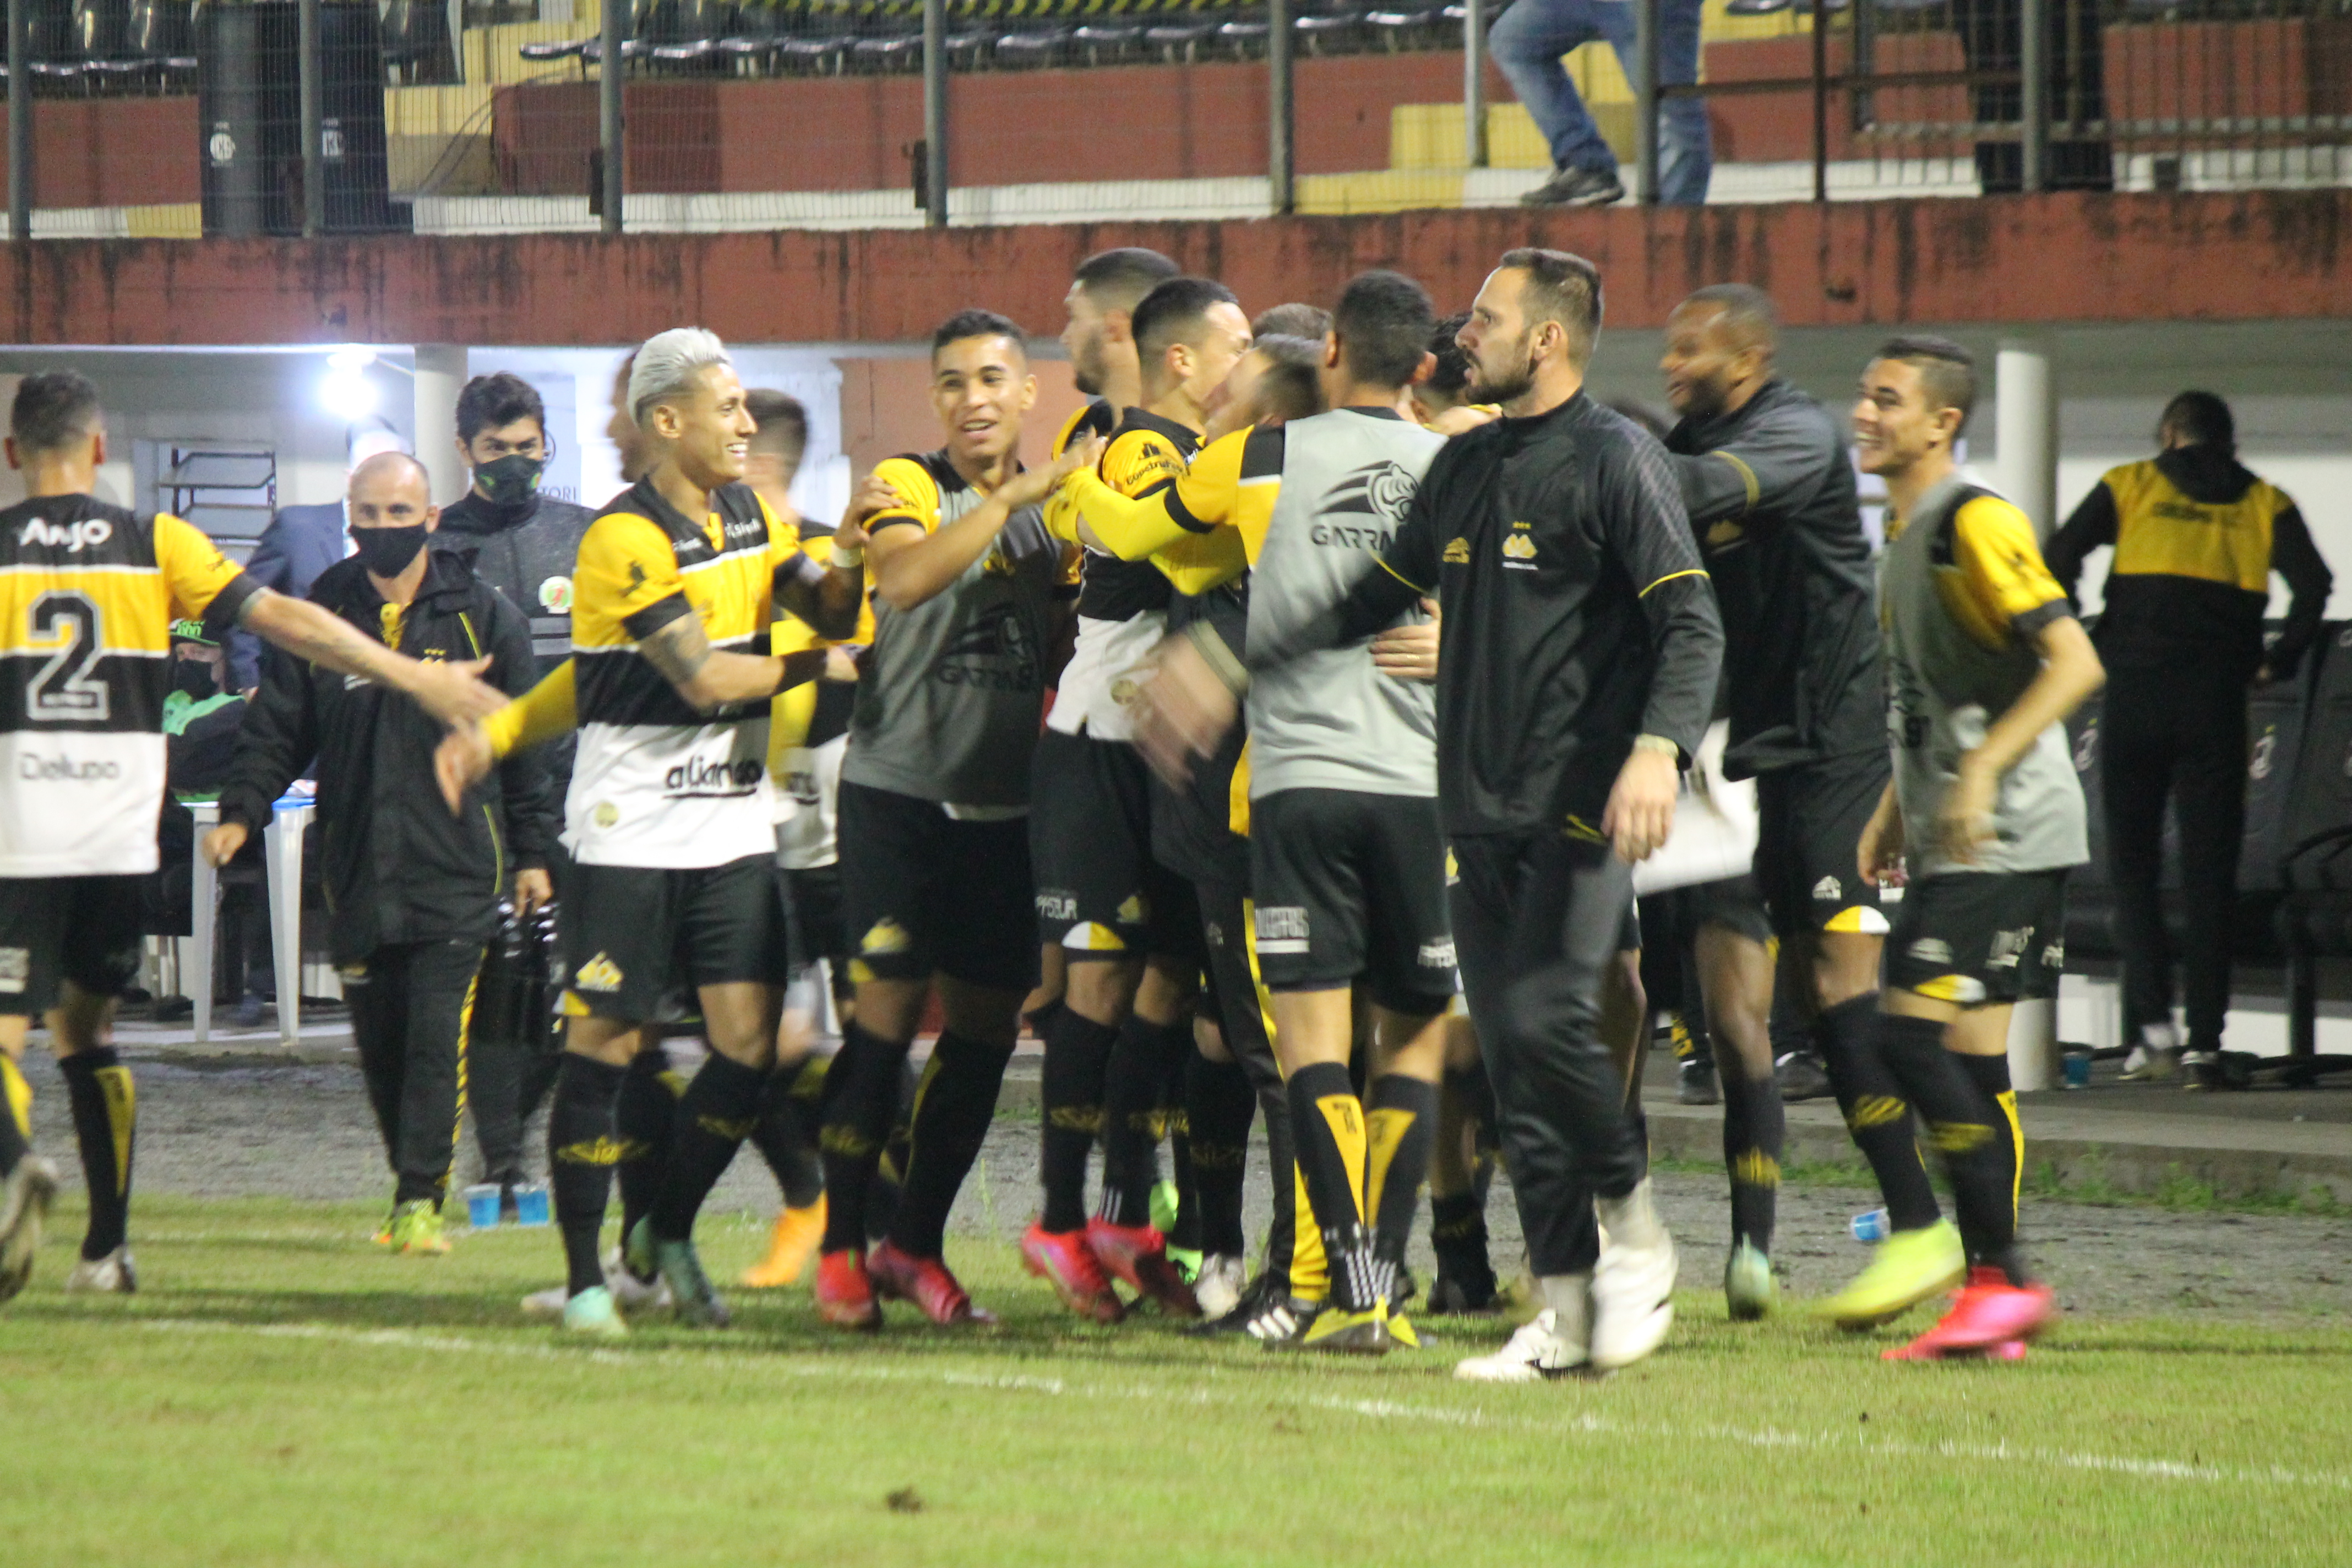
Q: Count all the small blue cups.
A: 4